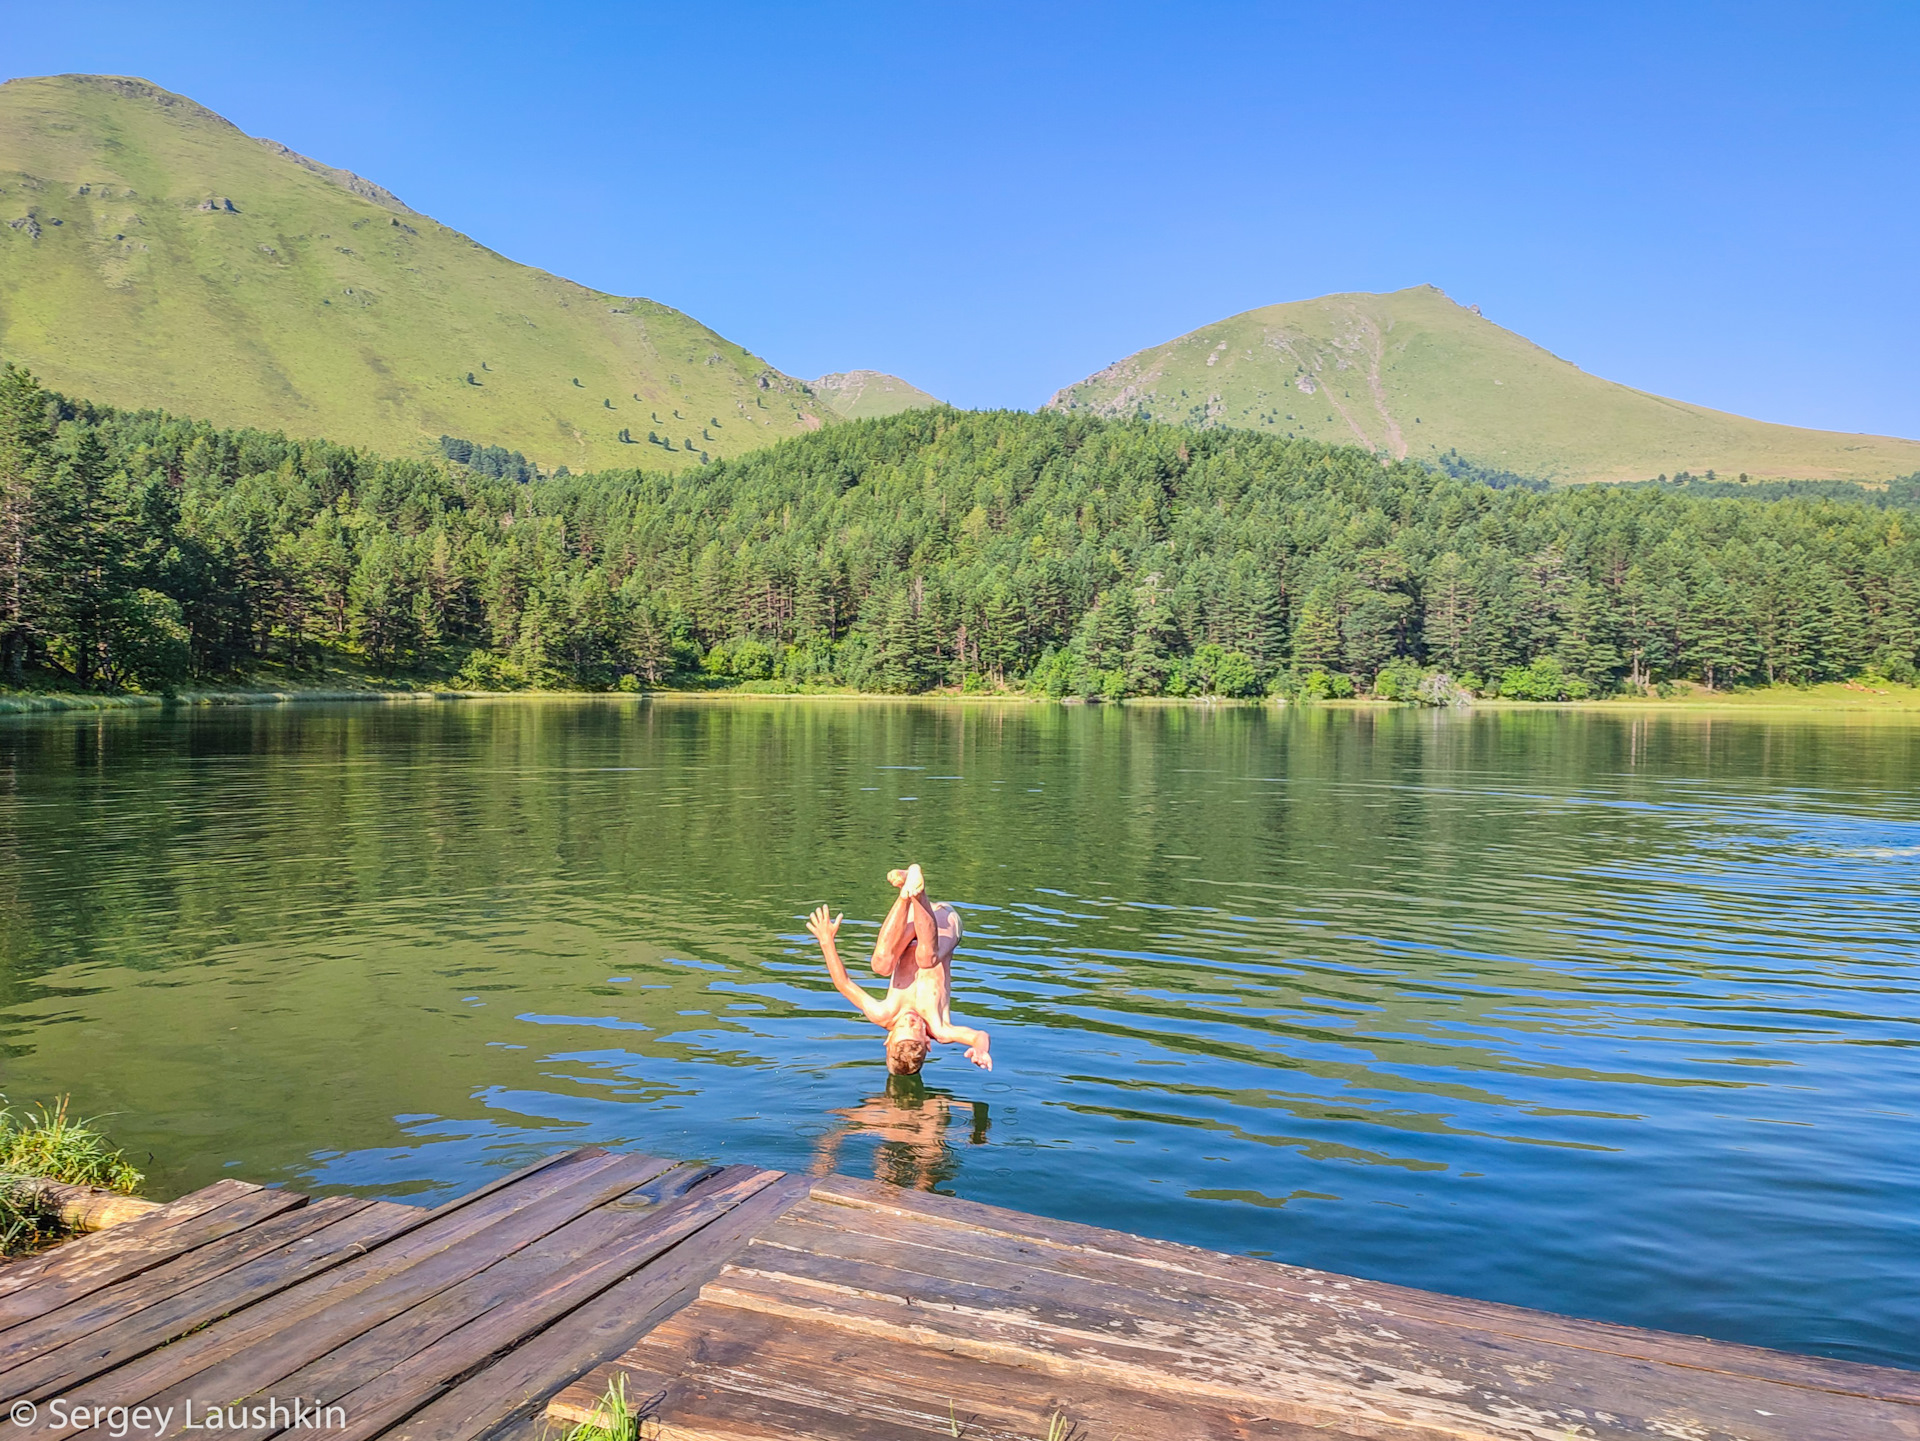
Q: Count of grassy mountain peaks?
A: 3